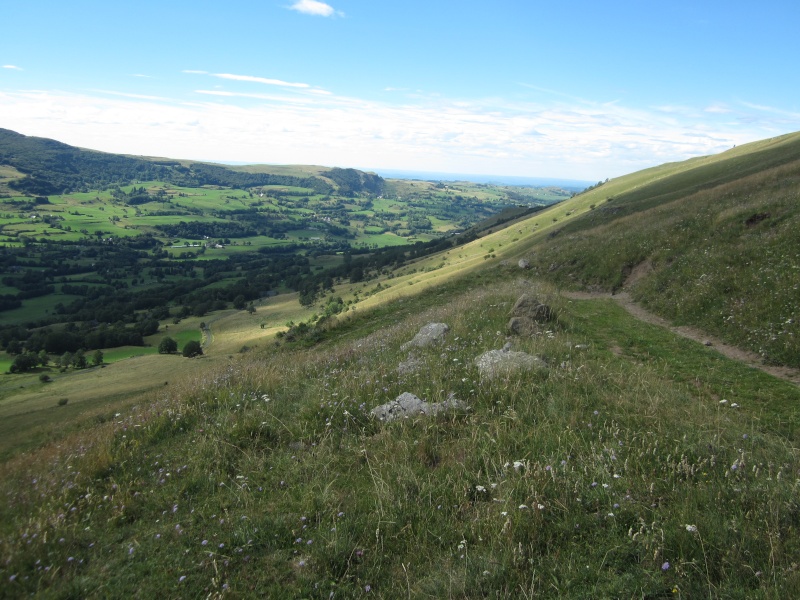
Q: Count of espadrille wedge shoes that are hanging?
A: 0